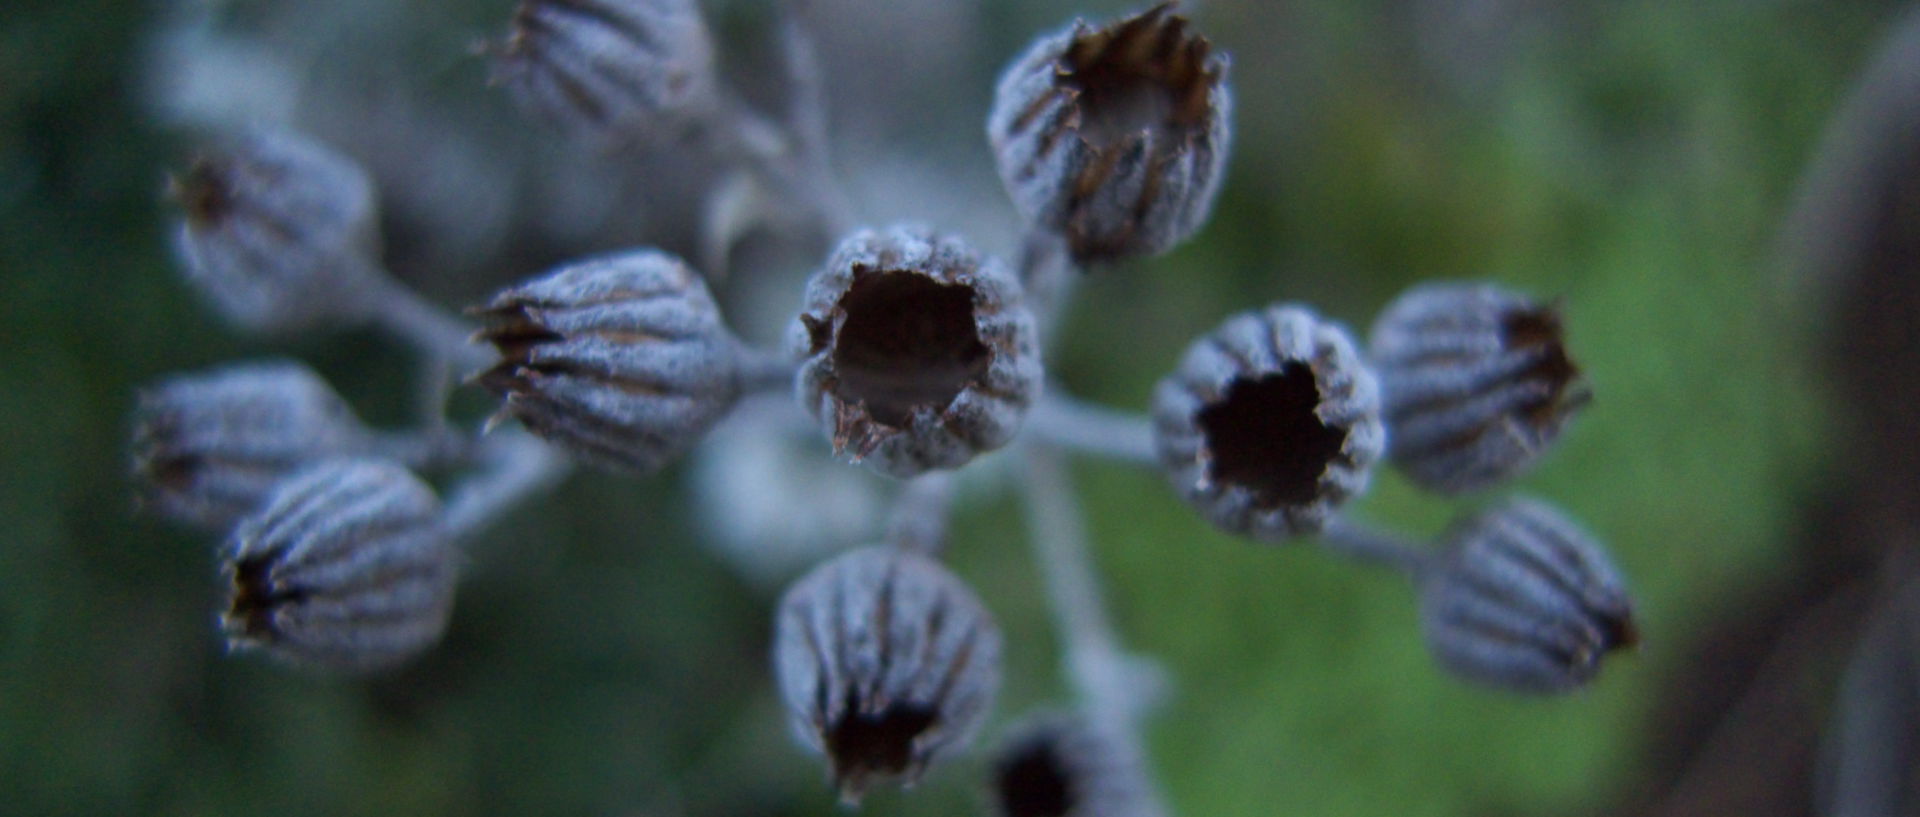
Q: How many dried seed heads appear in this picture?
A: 12